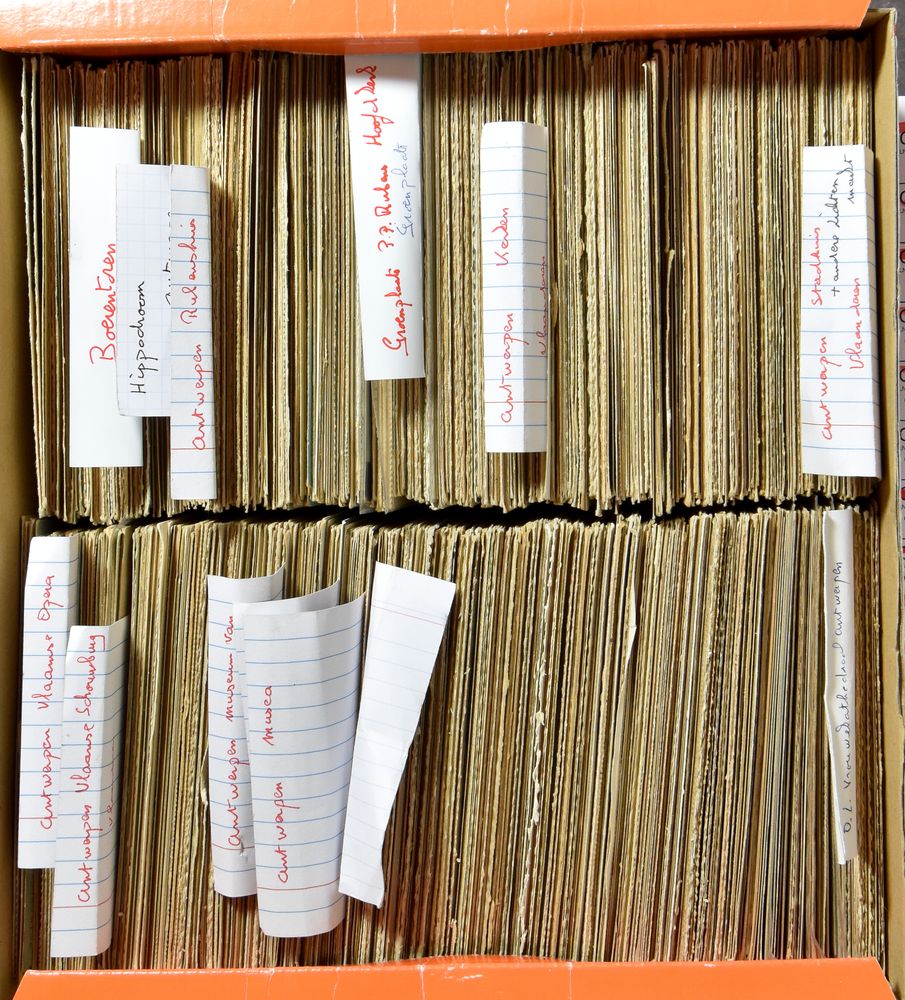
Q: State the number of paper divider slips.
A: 13